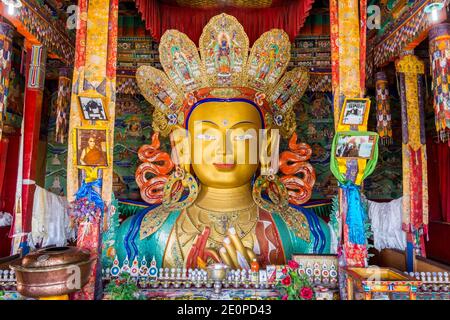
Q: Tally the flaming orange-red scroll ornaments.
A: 2